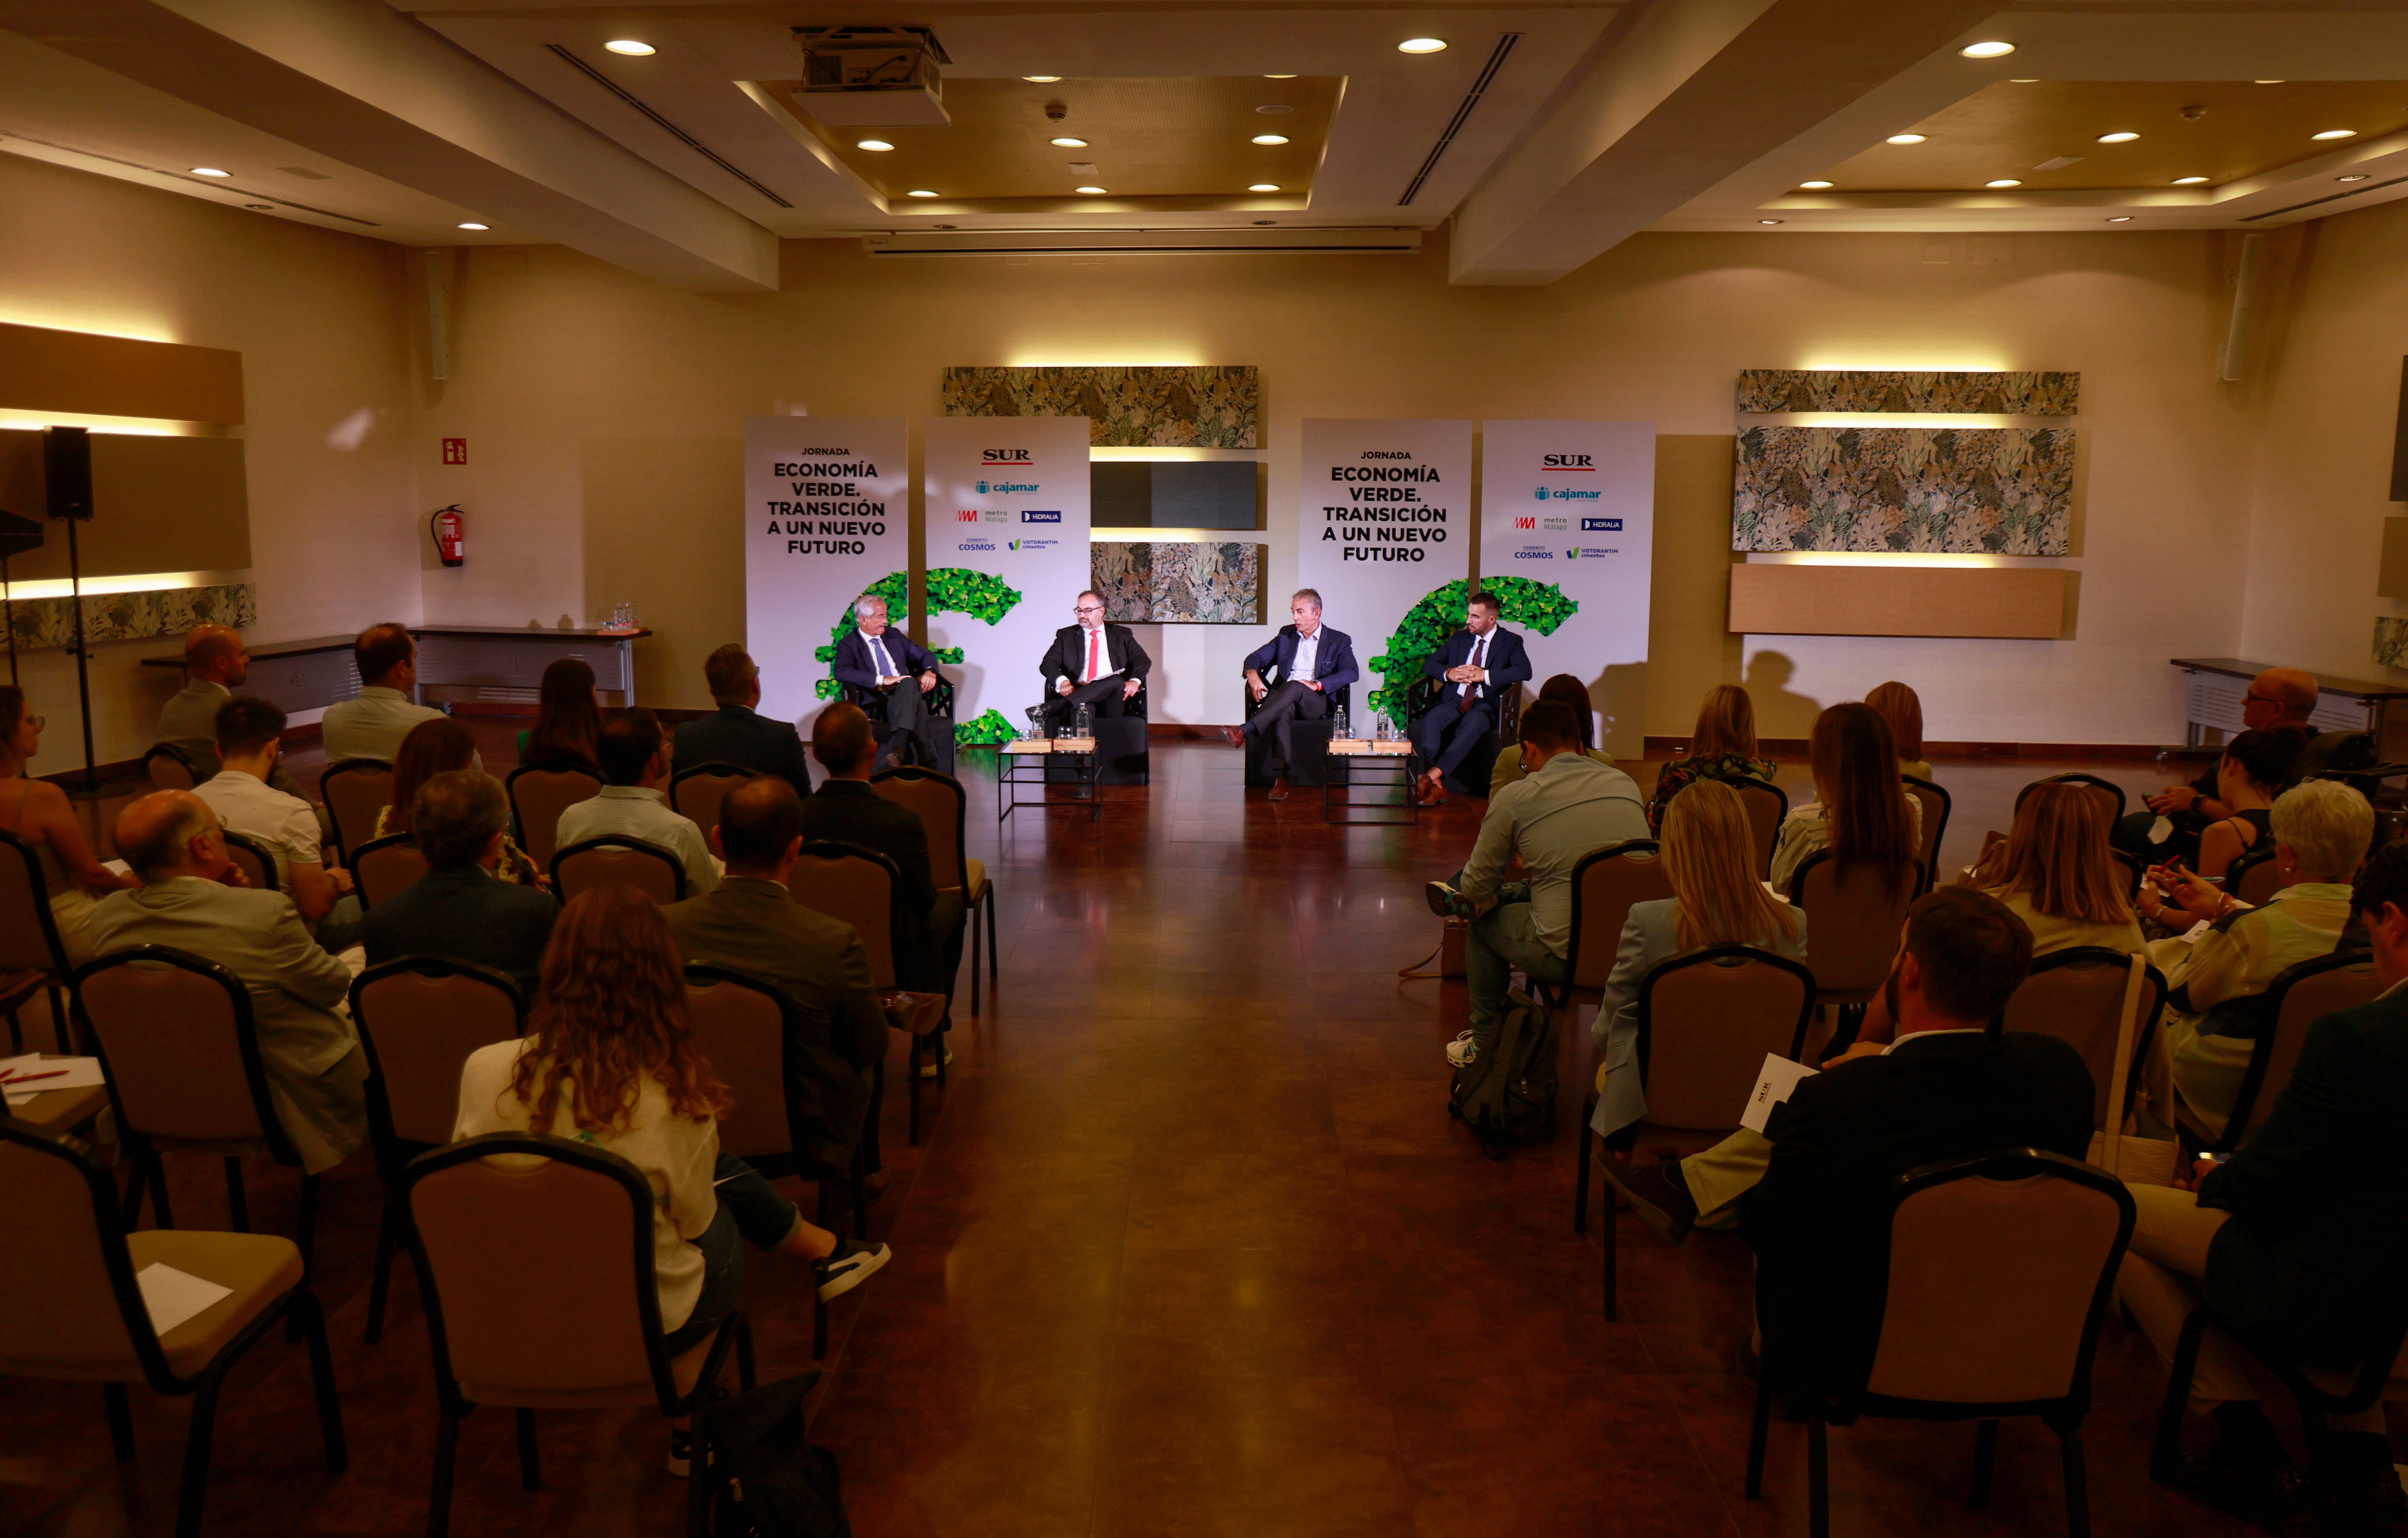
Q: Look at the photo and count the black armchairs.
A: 4